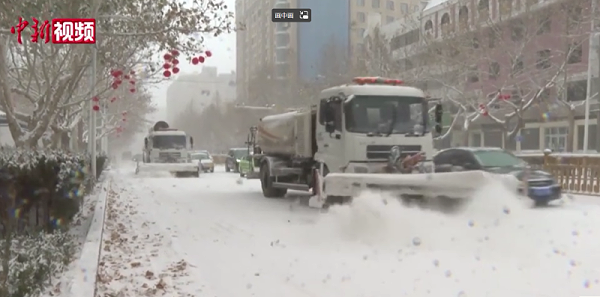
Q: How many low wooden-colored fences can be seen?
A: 1